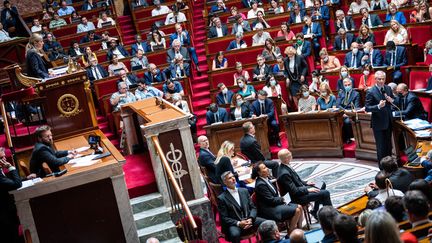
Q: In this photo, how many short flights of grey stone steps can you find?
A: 1